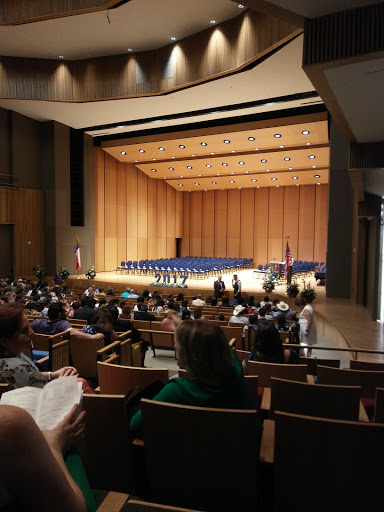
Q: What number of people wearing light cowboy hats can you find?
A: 2